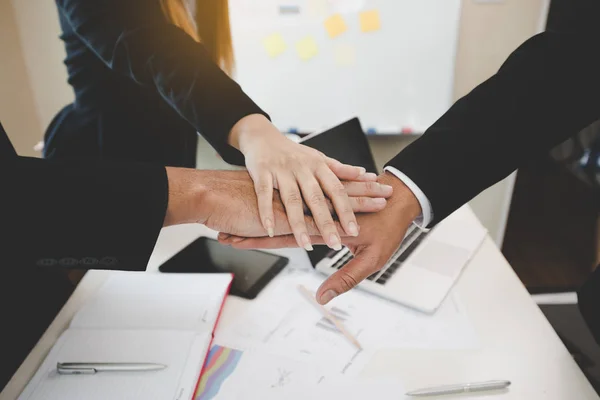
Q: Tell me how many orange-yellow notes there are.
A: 2